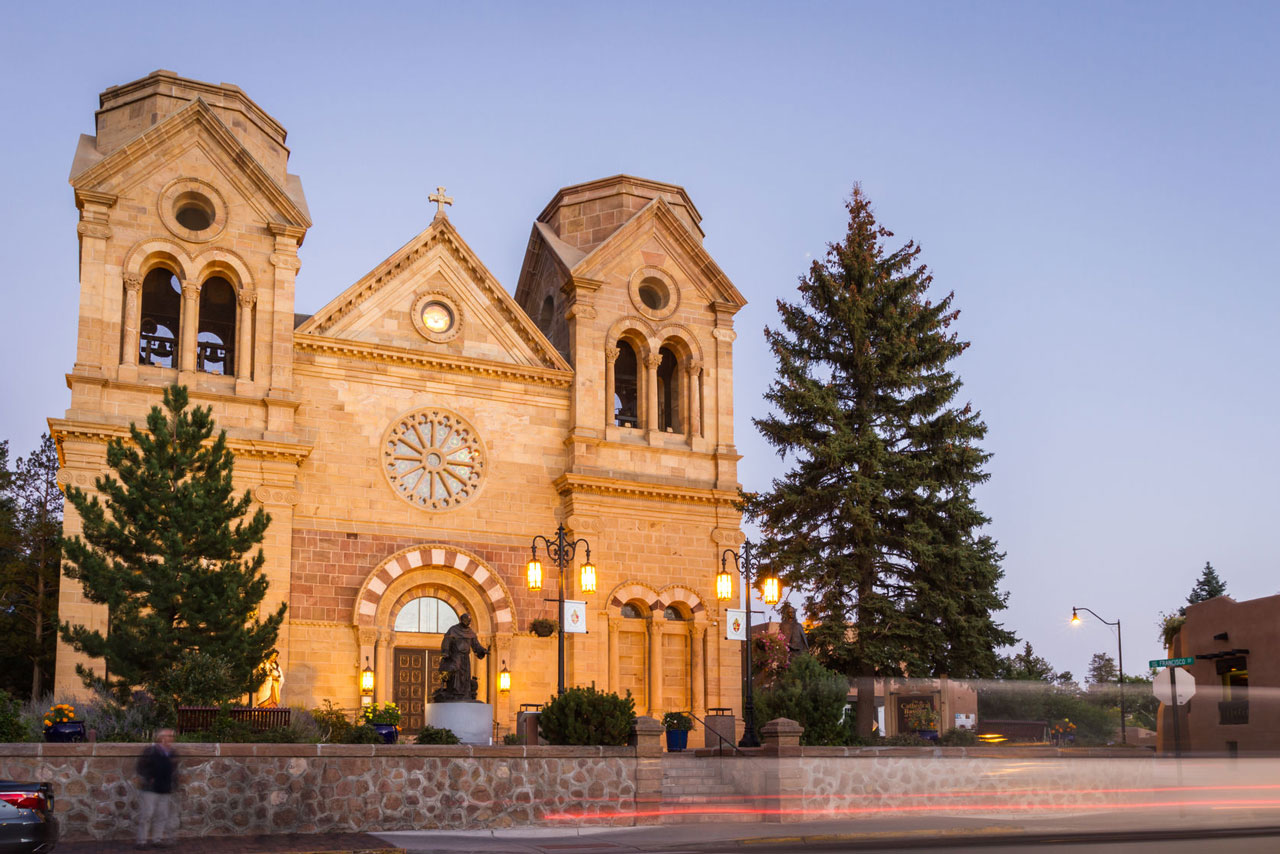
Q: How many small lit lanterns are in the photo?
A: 6